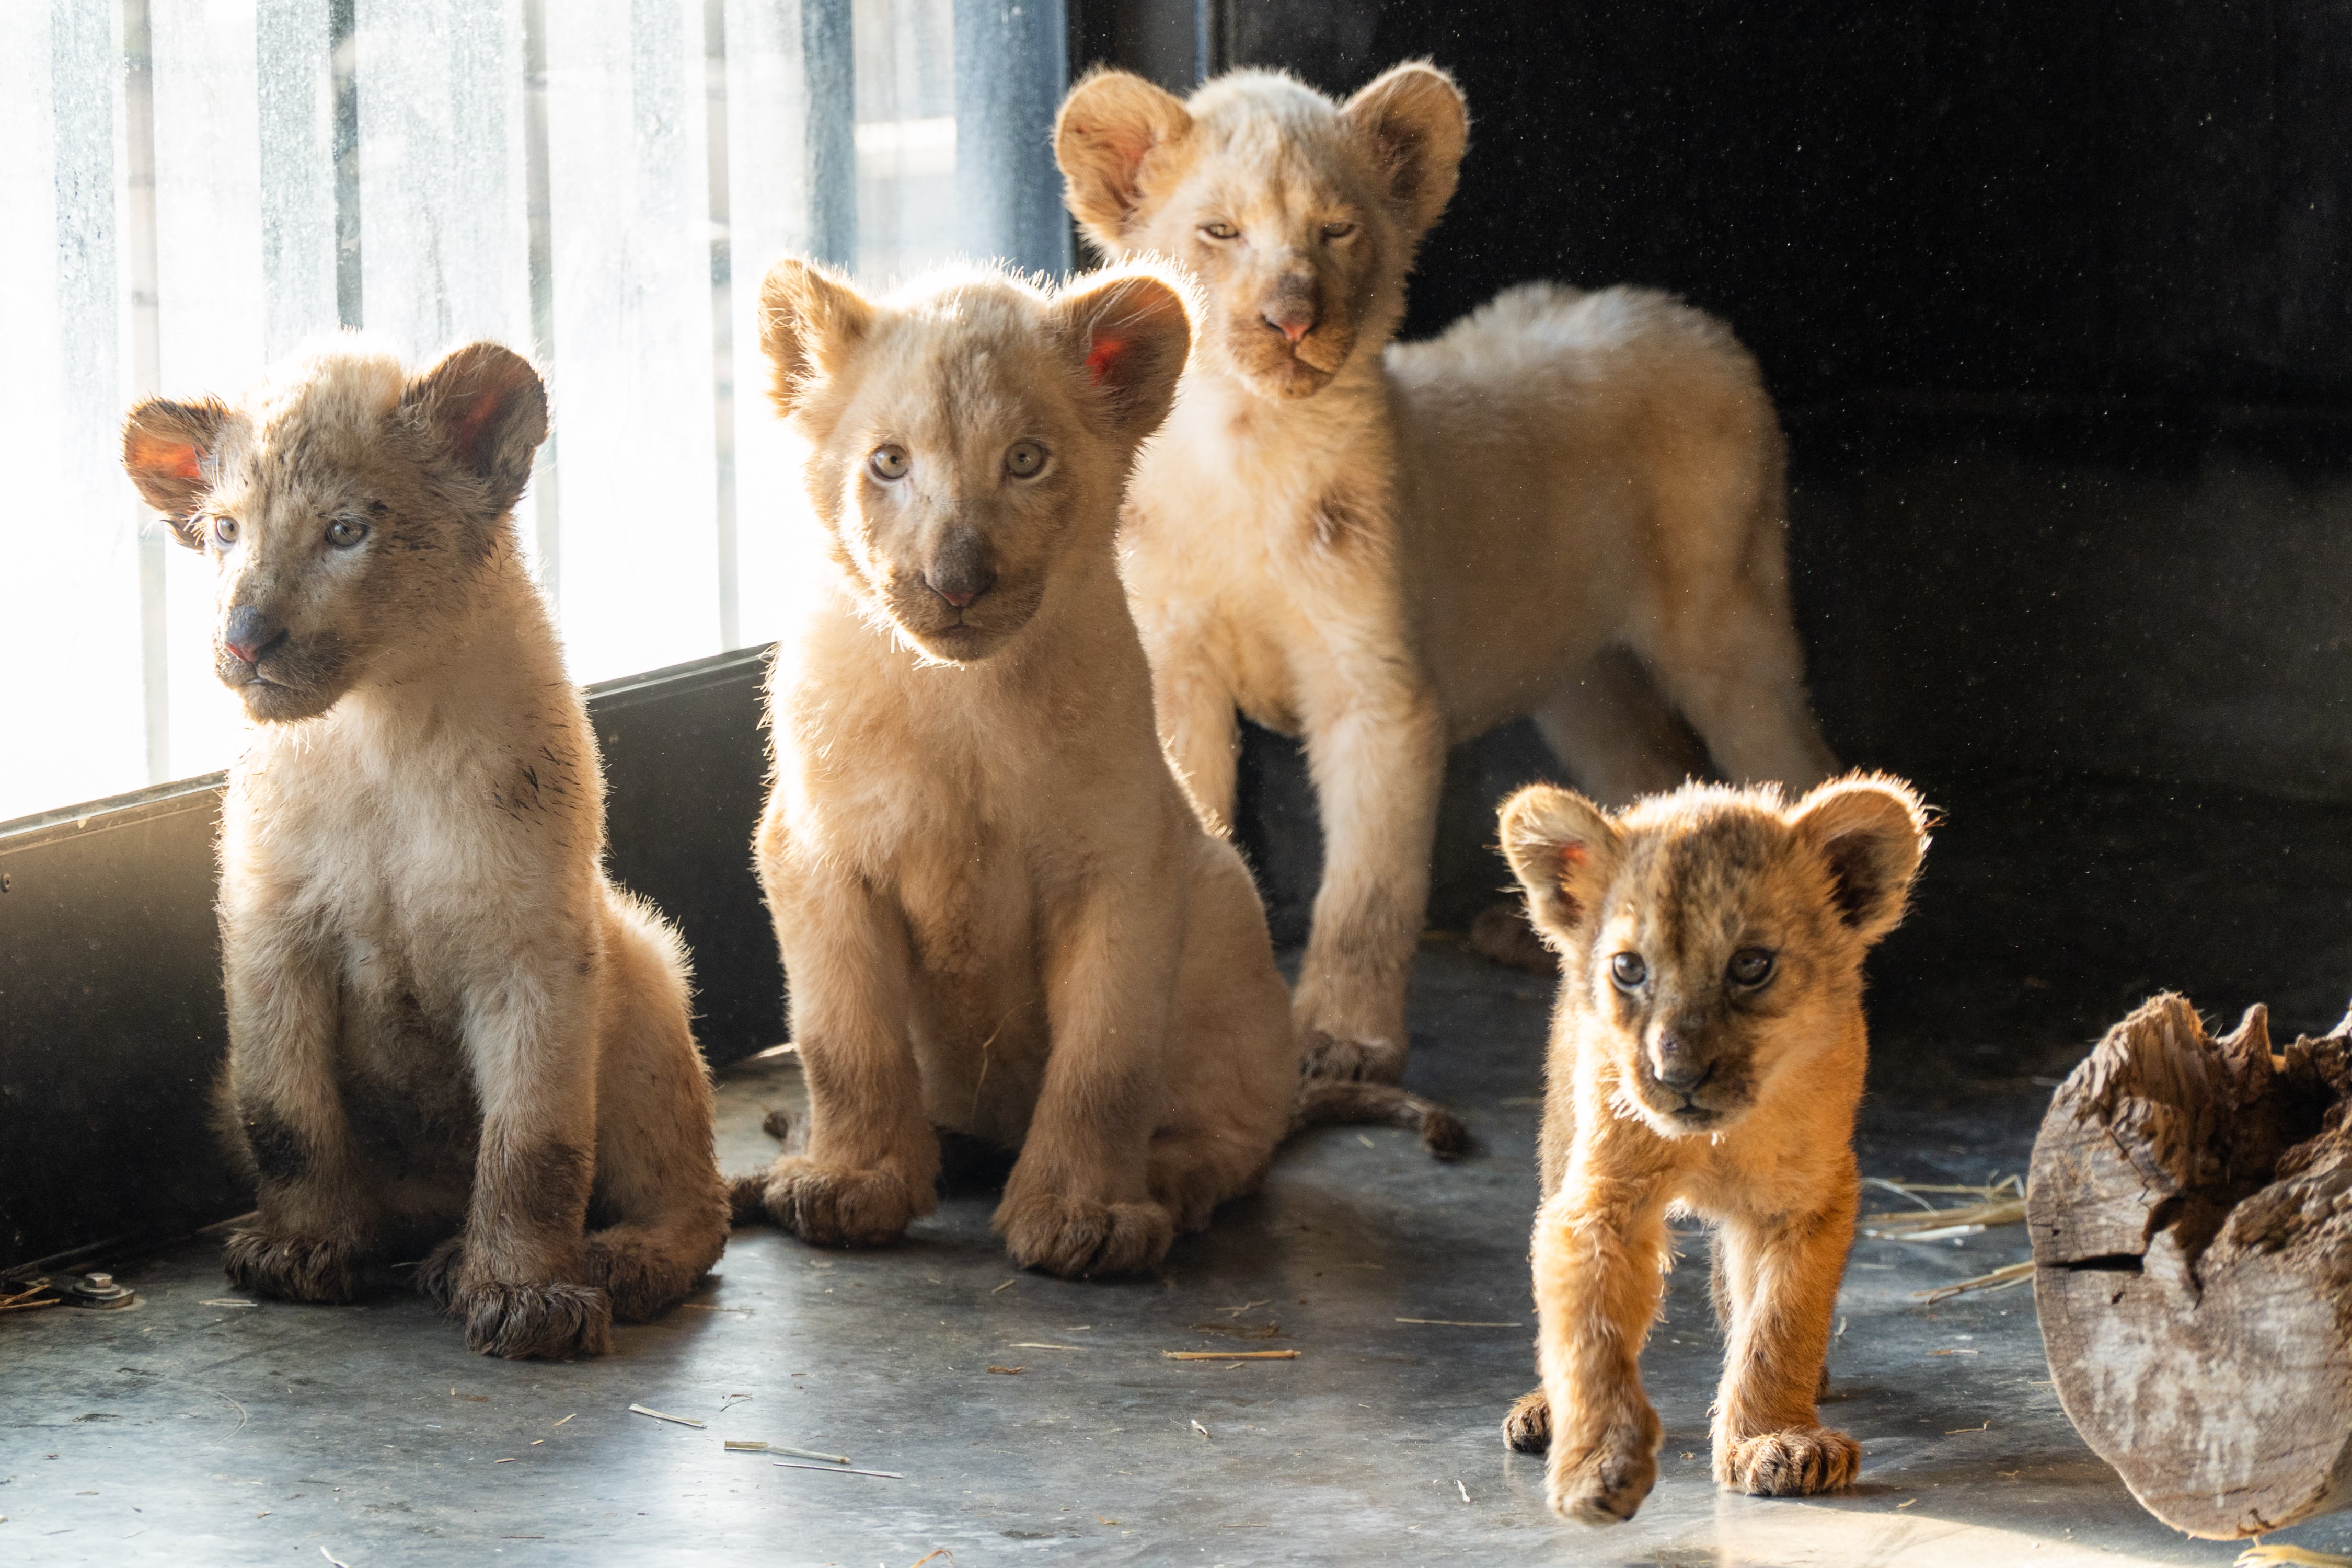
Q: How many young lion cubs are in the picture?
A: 4